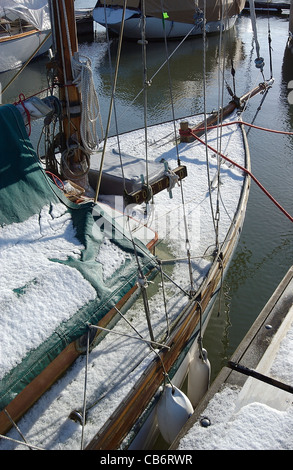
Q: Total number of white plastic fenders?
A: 2